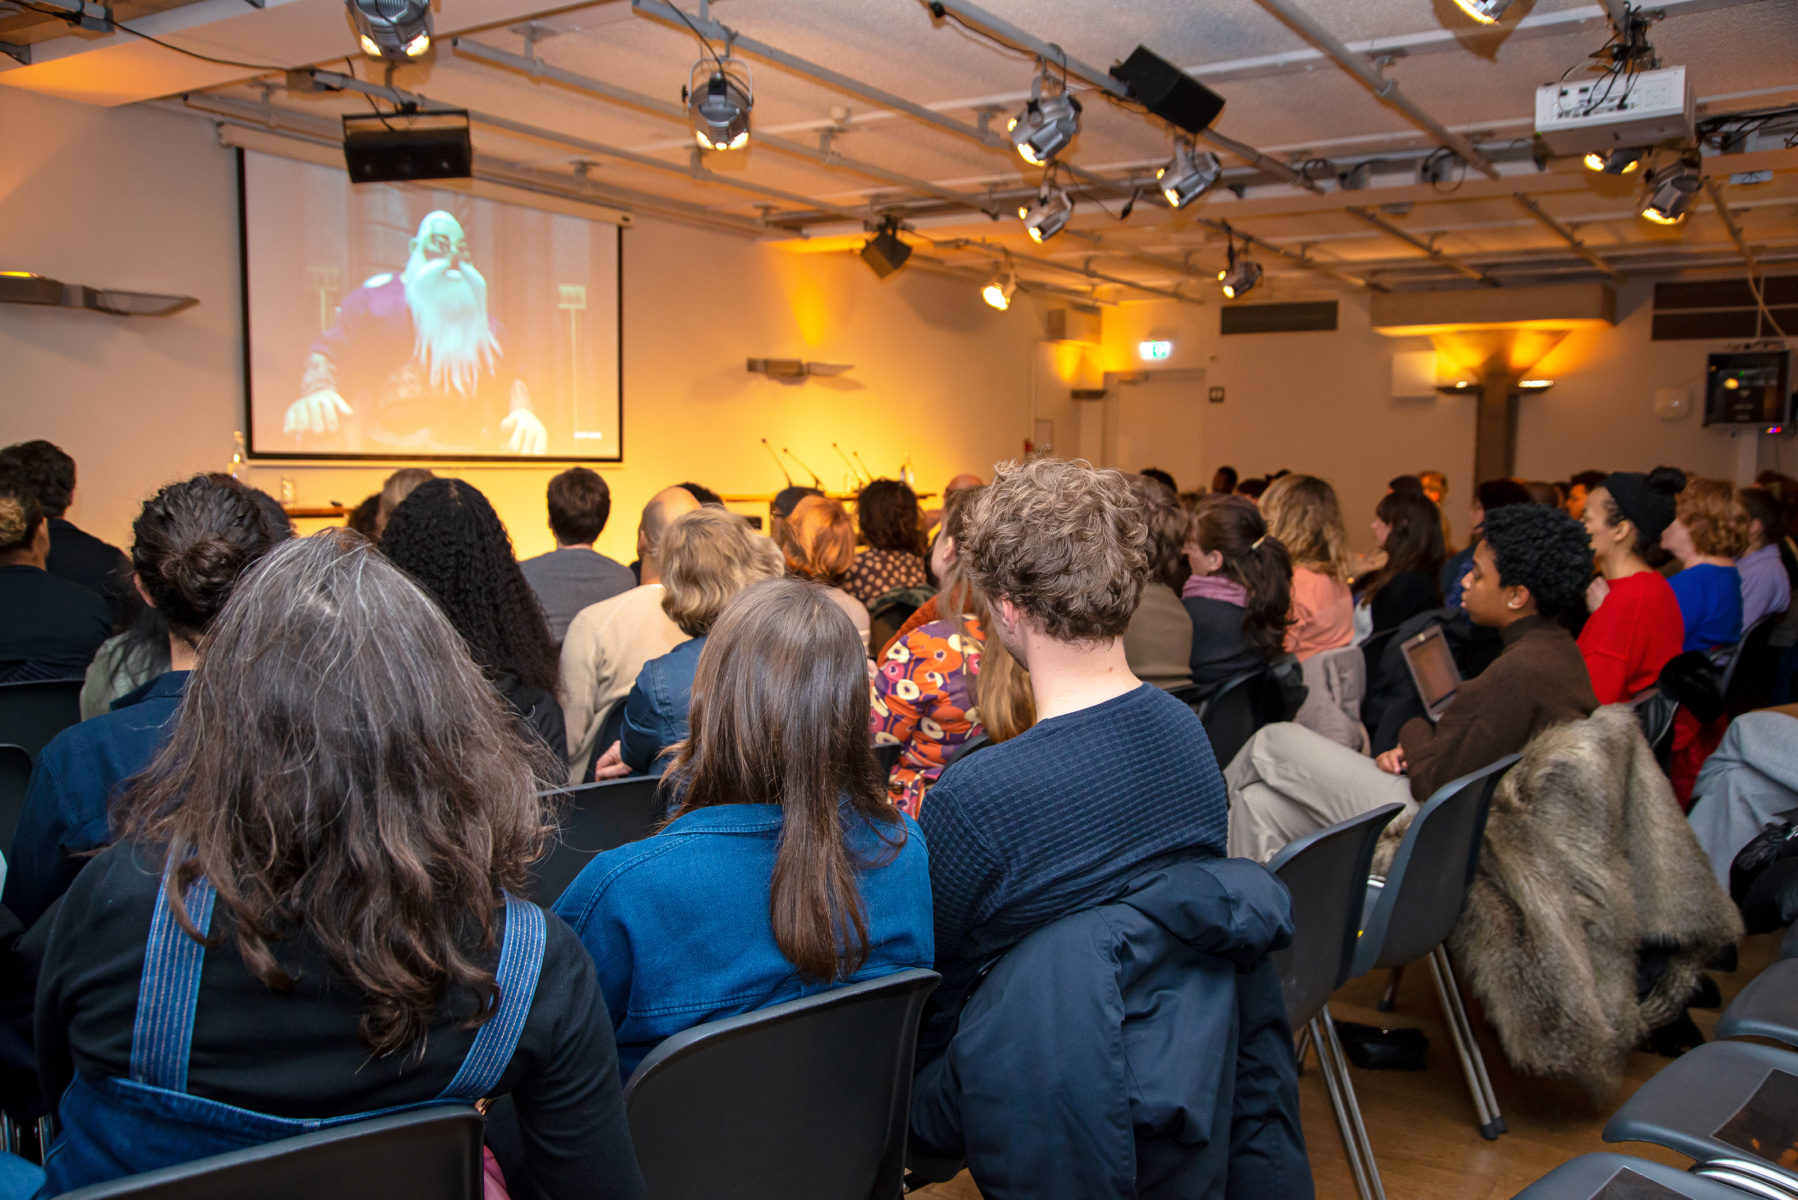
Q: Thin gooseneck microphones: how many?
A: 4